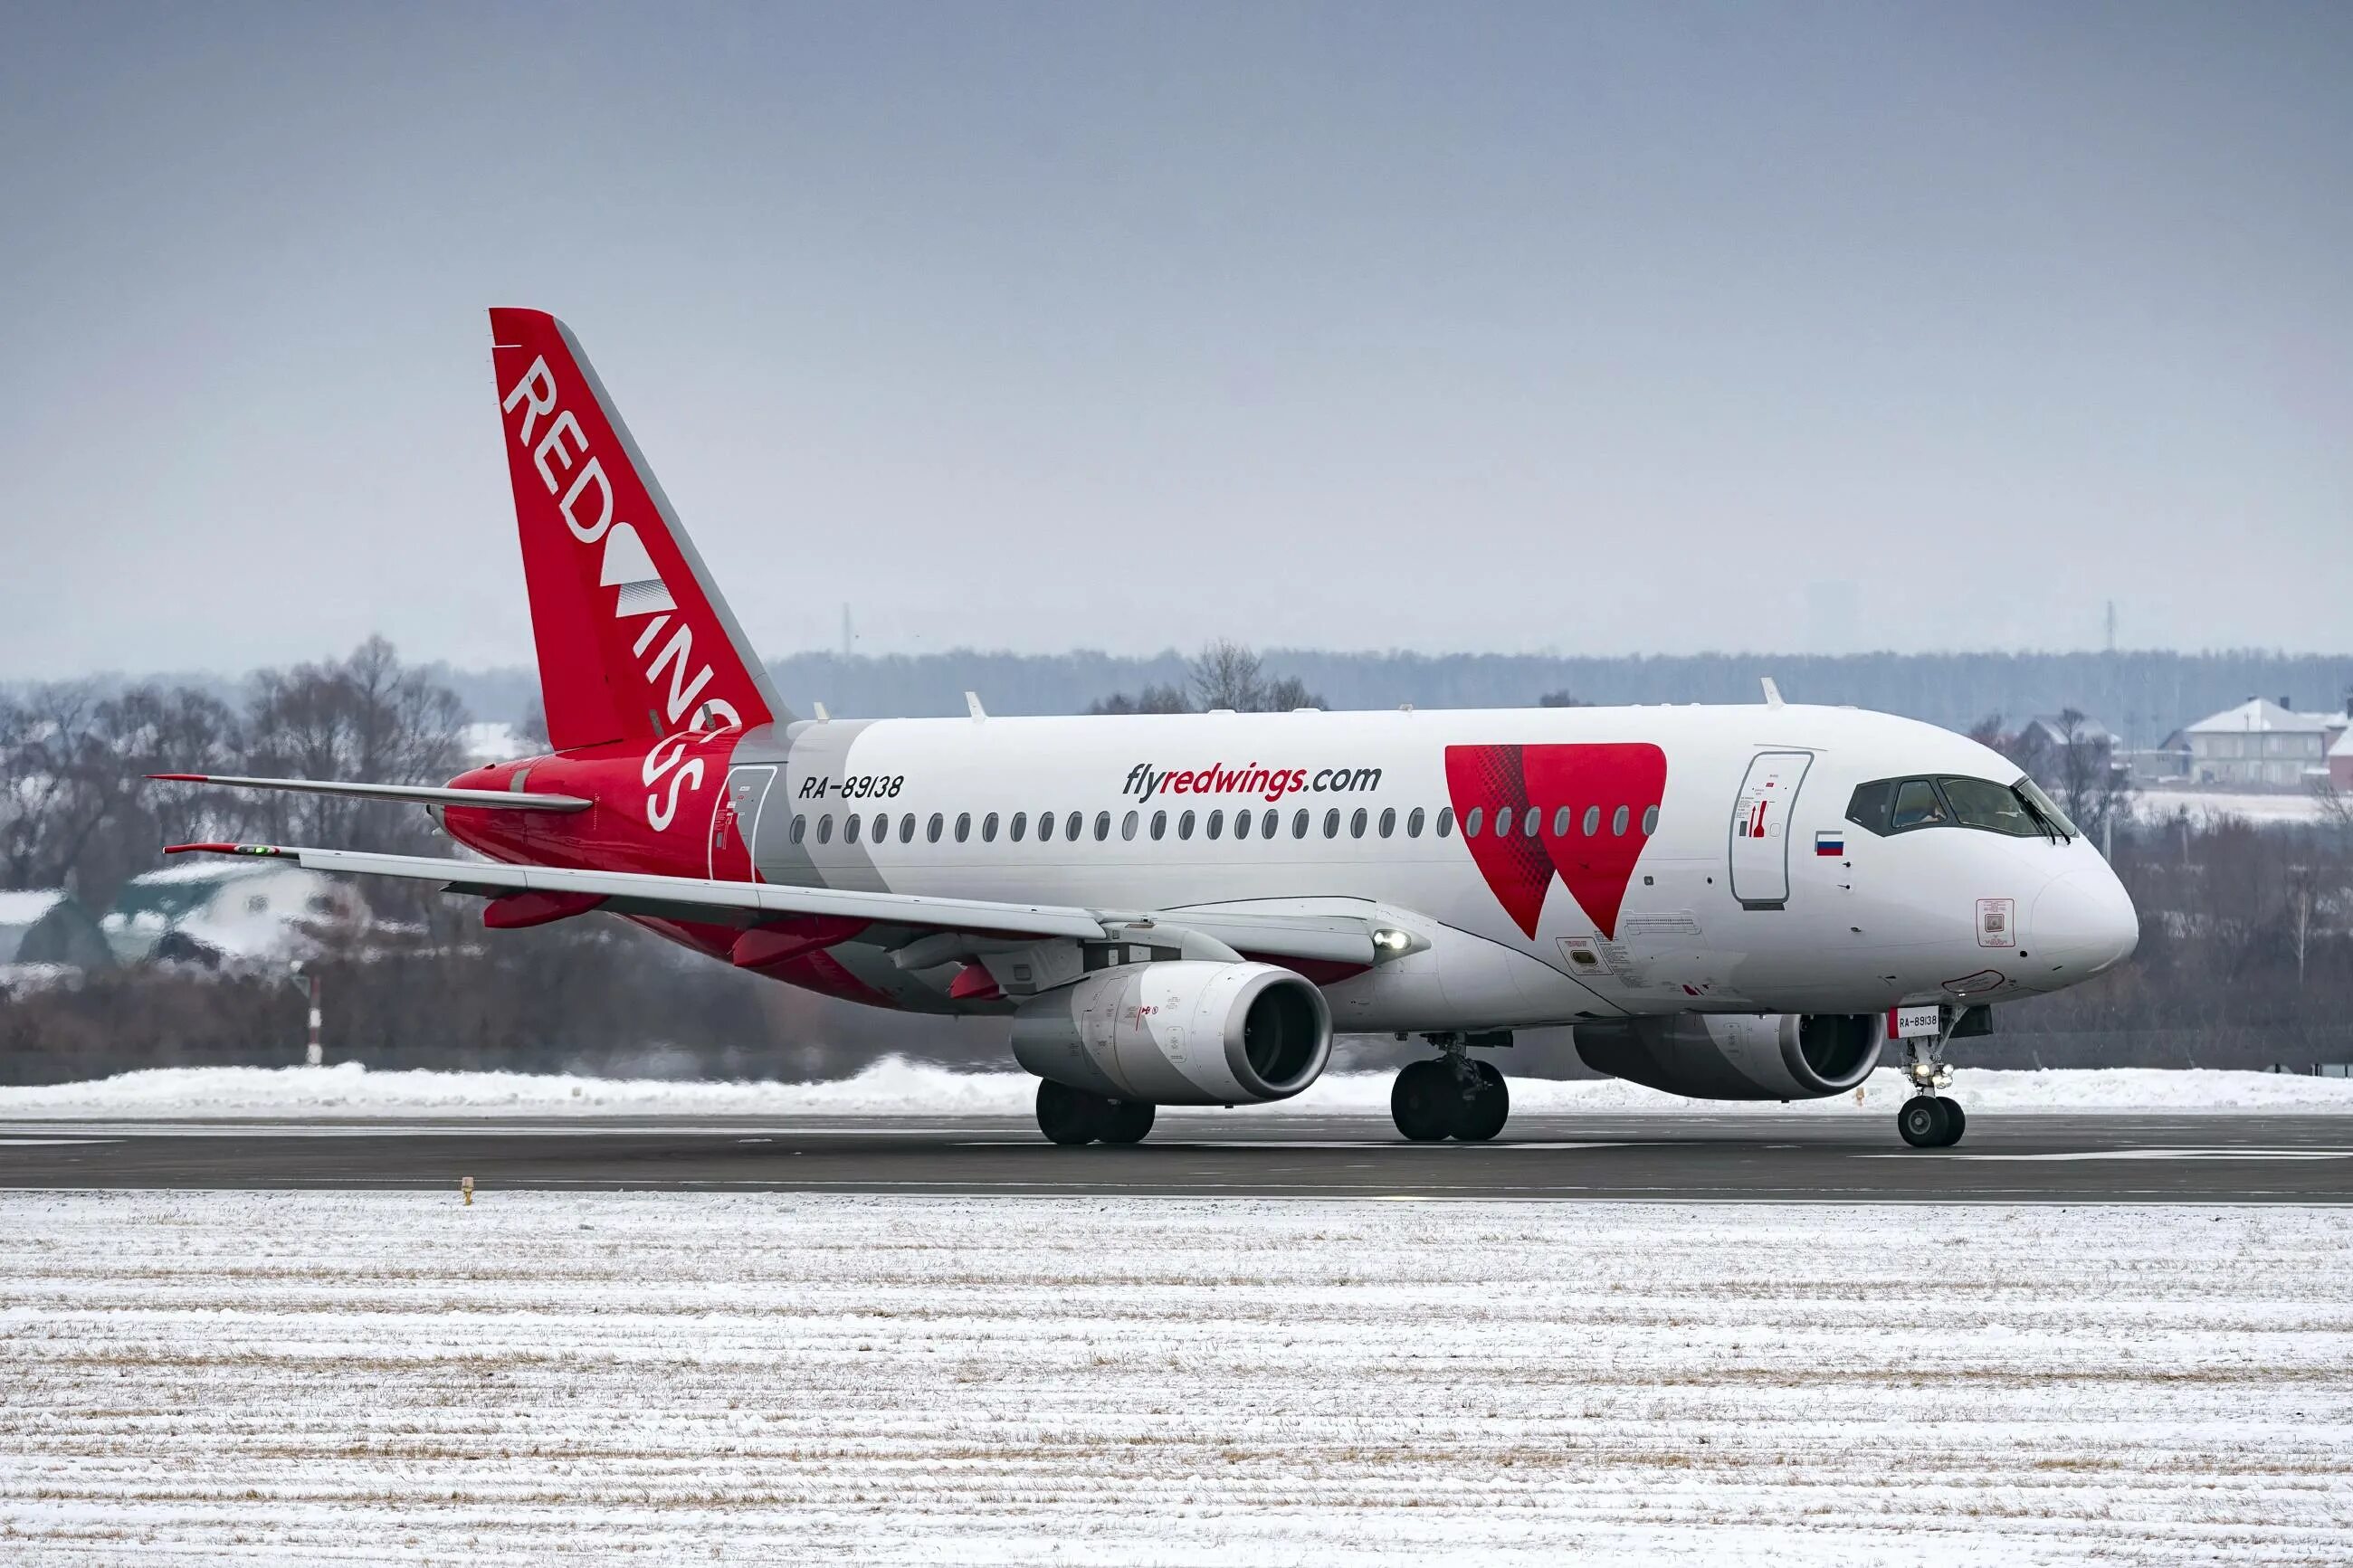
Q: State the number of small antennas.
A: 3